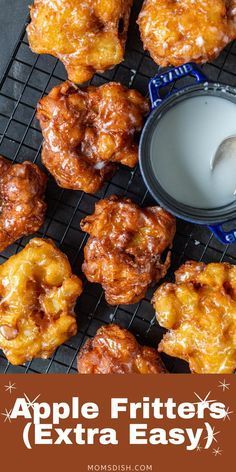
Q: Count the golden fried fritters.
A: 8